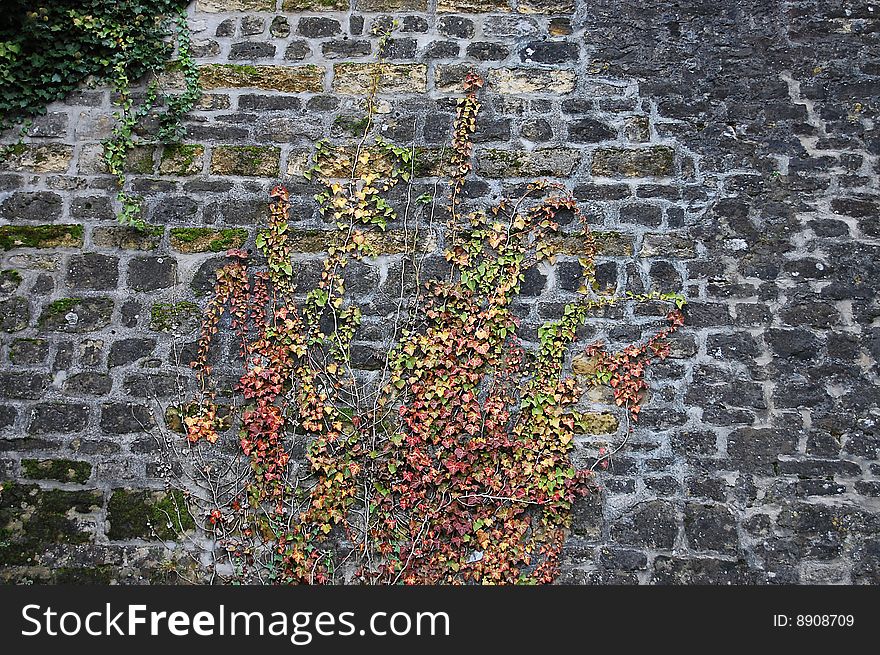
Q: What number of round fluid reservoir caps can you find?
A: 0